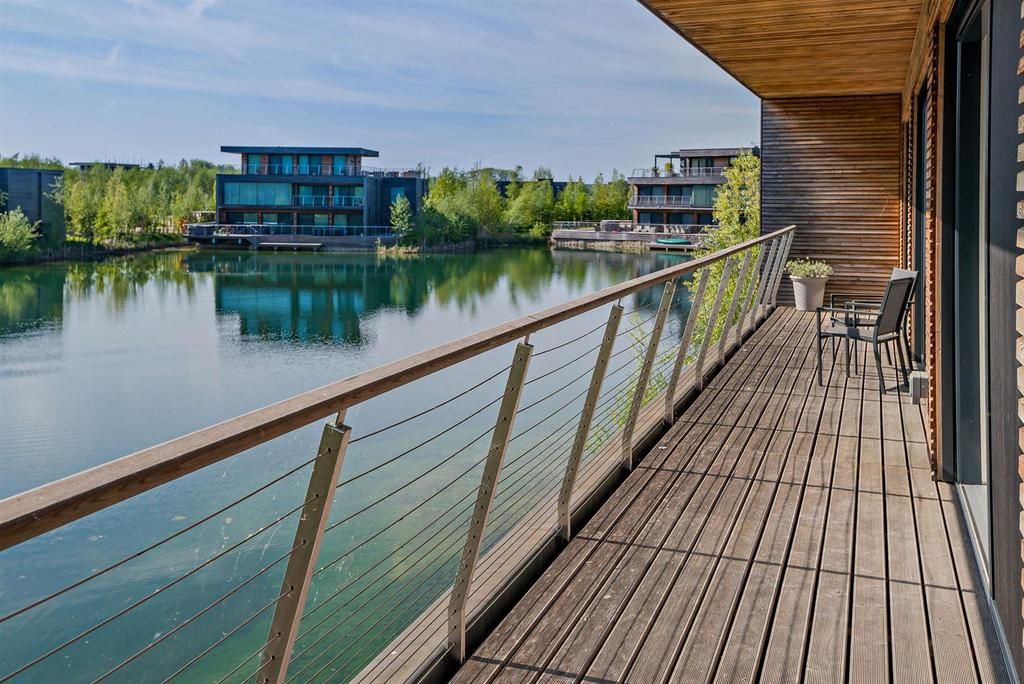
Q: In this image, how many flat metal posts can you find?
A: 11